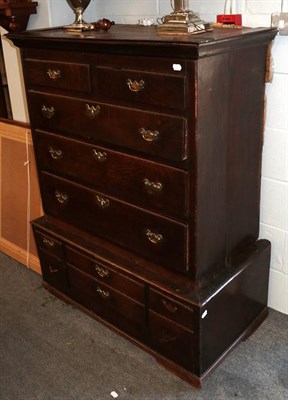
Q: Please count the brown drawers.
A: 11